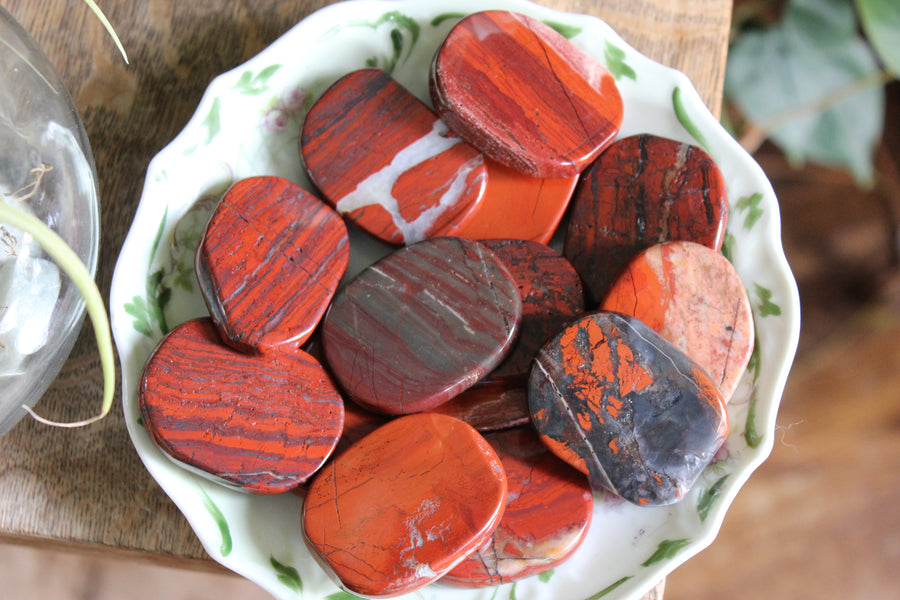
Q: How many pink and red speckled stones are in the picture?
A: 1